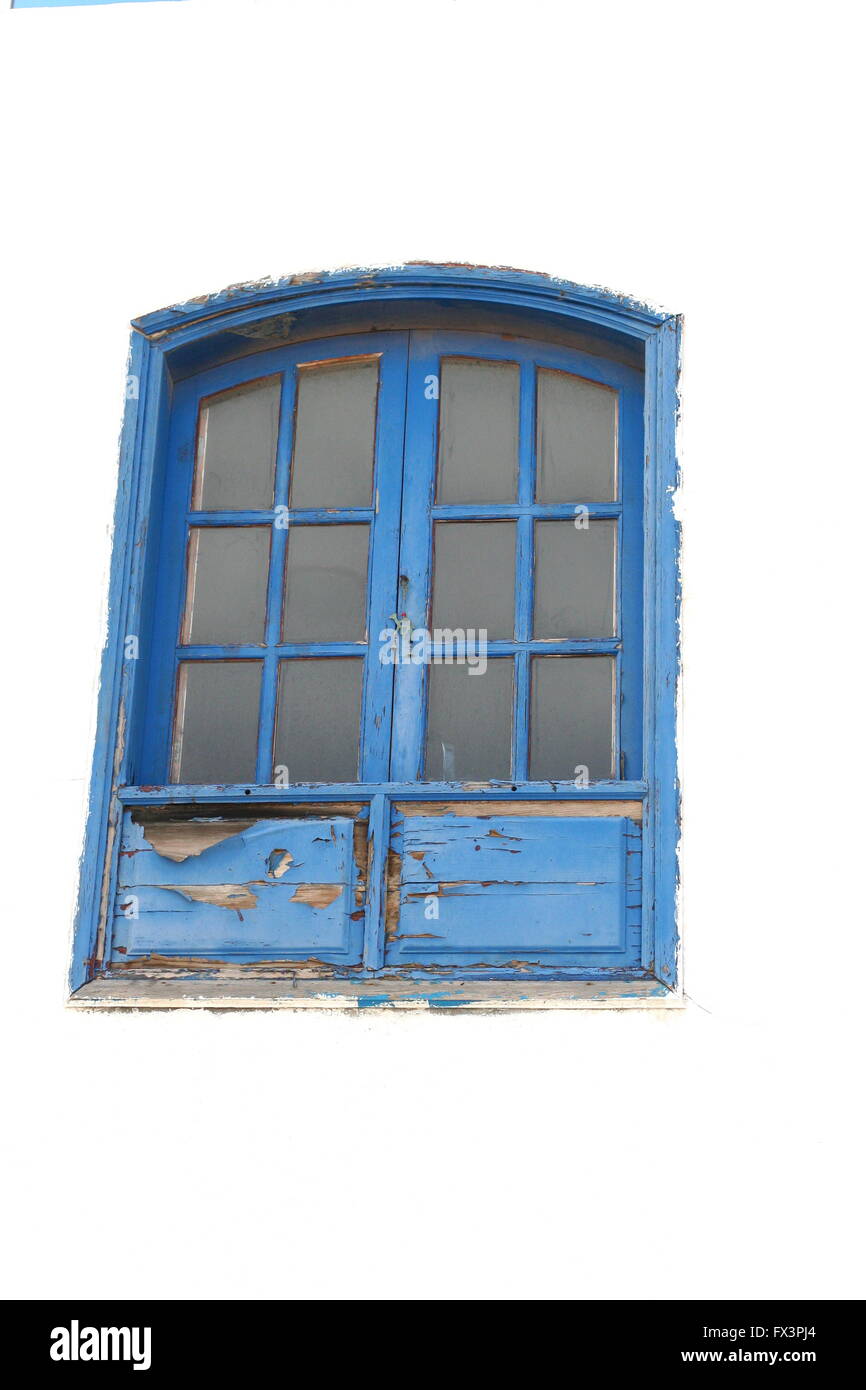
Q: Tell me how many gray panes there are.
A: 12